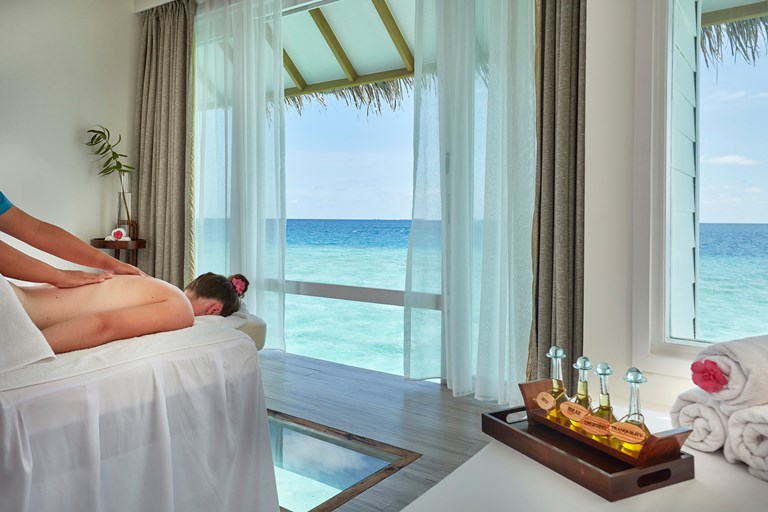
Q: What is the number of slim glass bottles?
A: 4